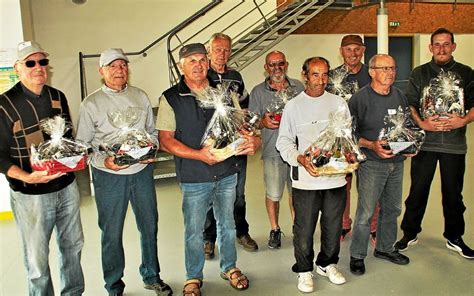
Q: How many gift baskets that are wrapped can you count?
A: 8